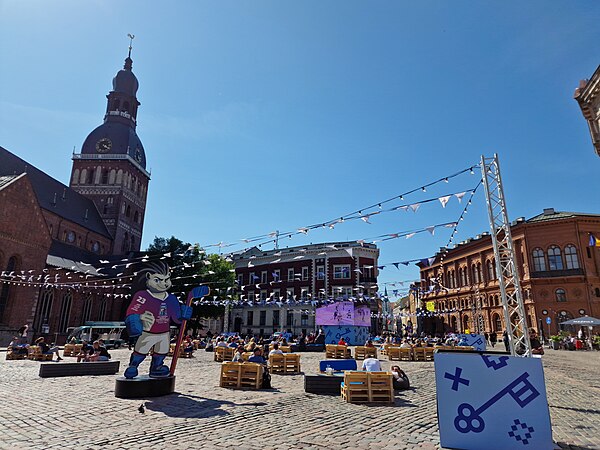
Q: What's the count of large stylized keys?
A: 1